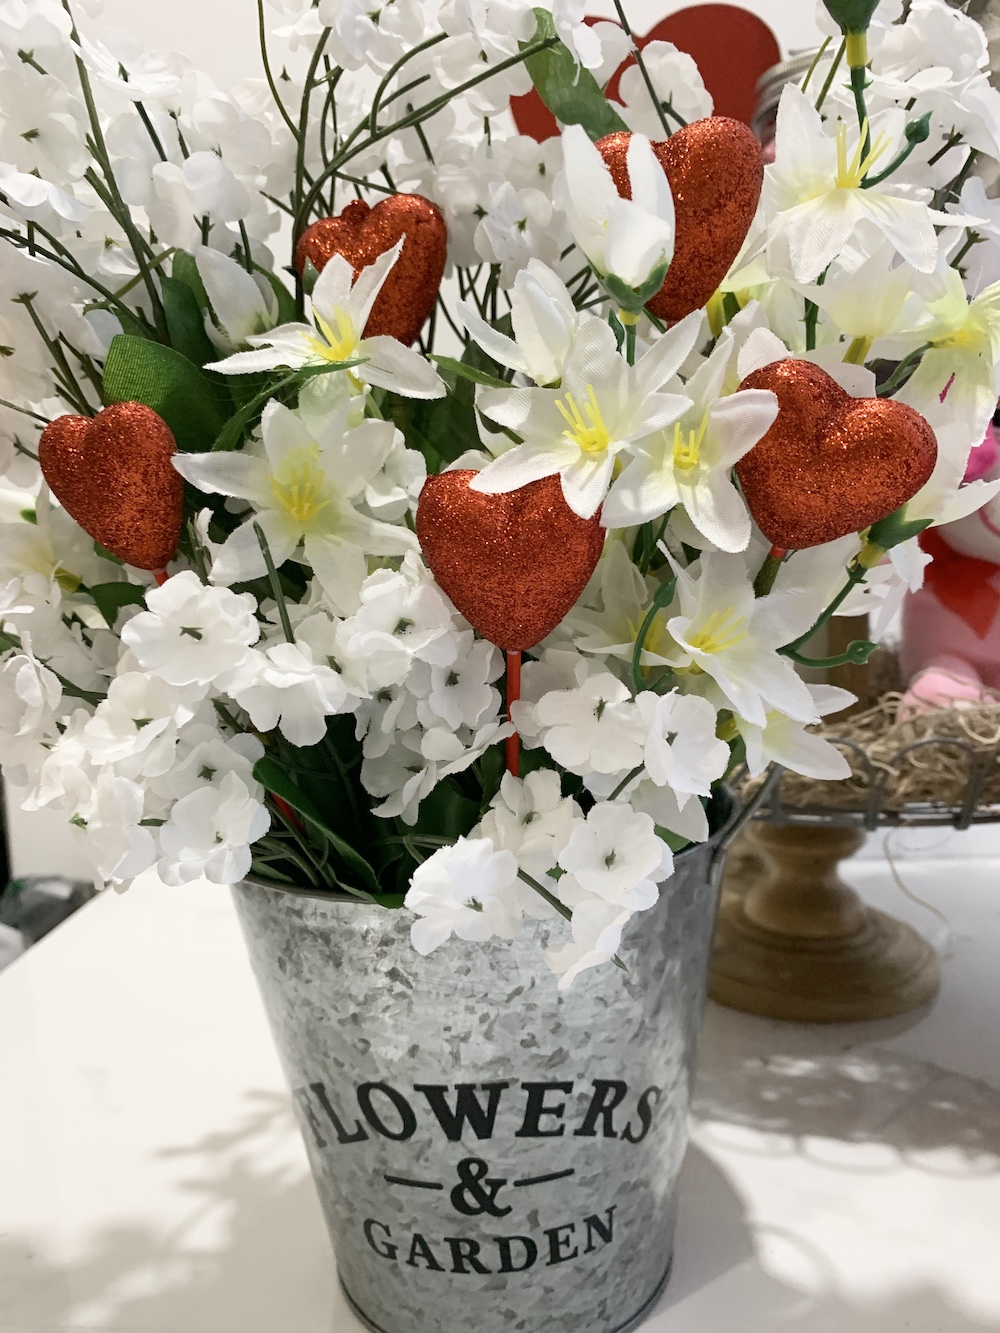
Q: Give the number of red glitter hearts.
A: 5